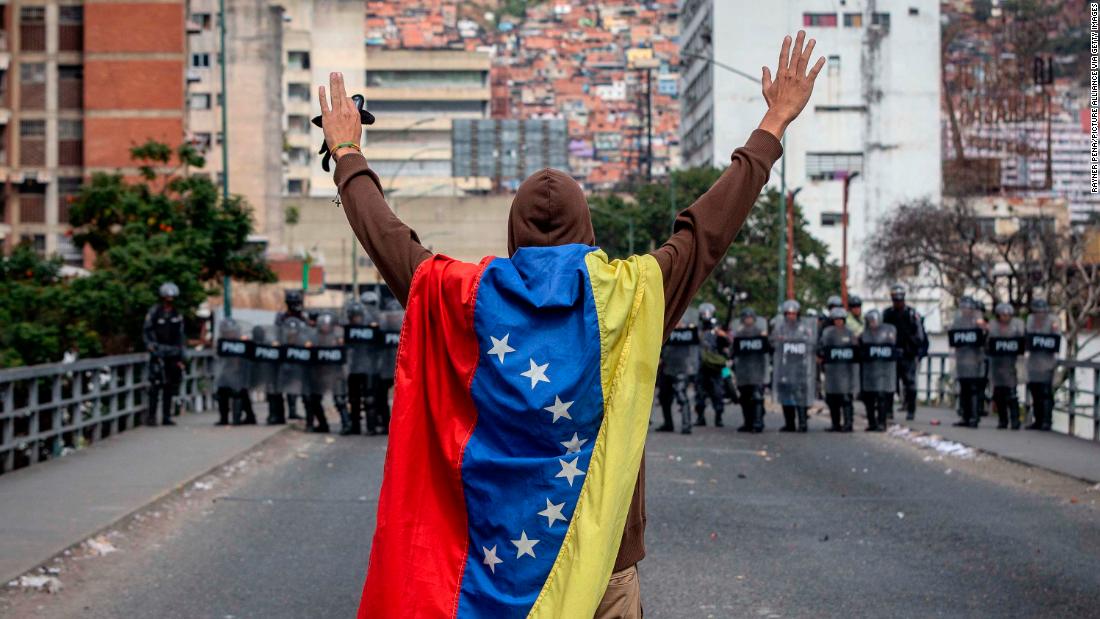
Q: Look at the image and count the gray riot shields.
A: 14